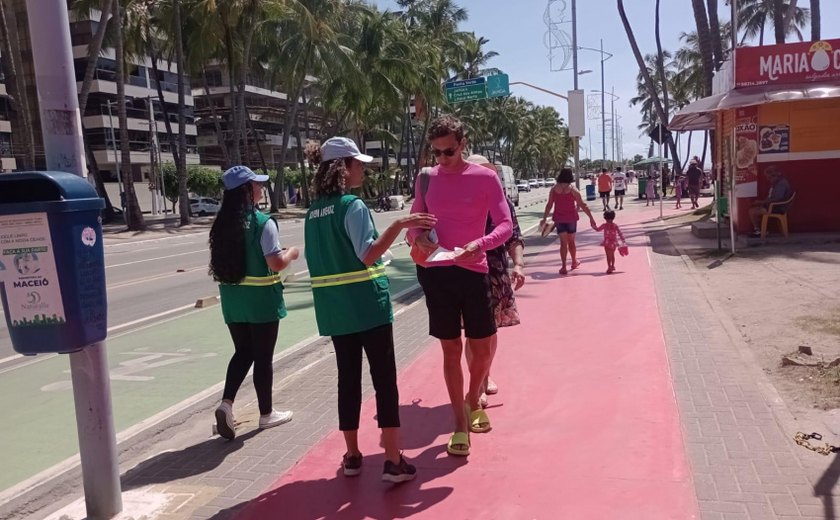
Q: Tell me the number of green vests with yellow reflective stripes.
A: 2